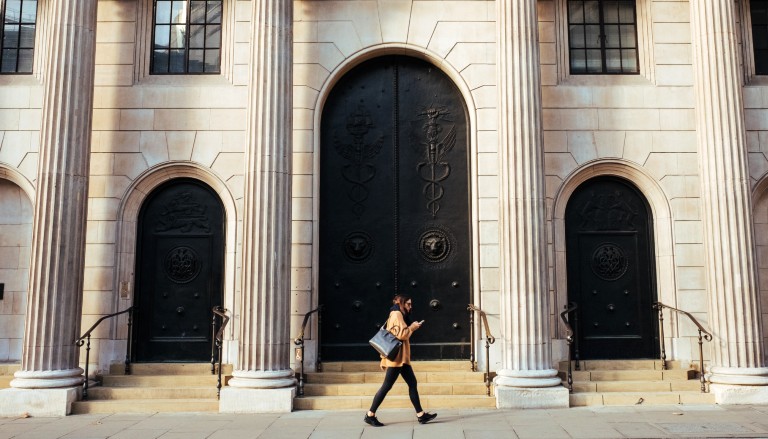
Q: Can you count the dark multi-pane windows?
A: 4